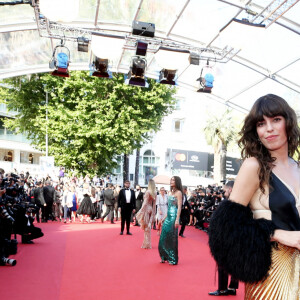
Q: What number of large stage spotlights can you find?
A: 5